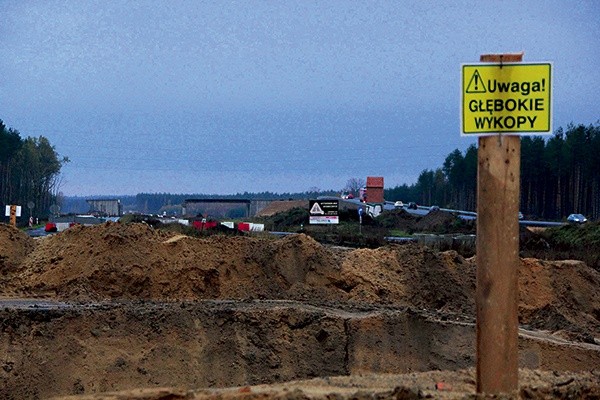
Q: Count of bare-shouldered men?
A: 0